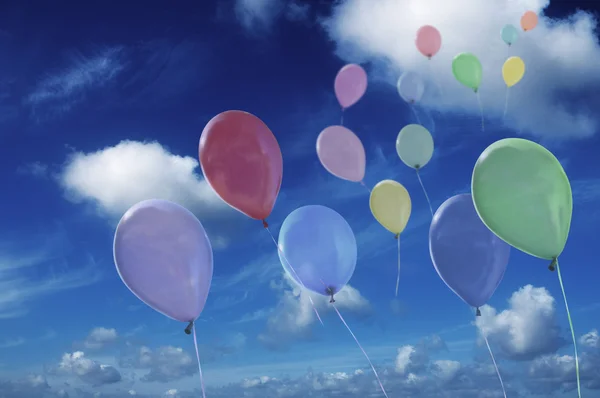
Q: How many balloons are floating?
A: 15